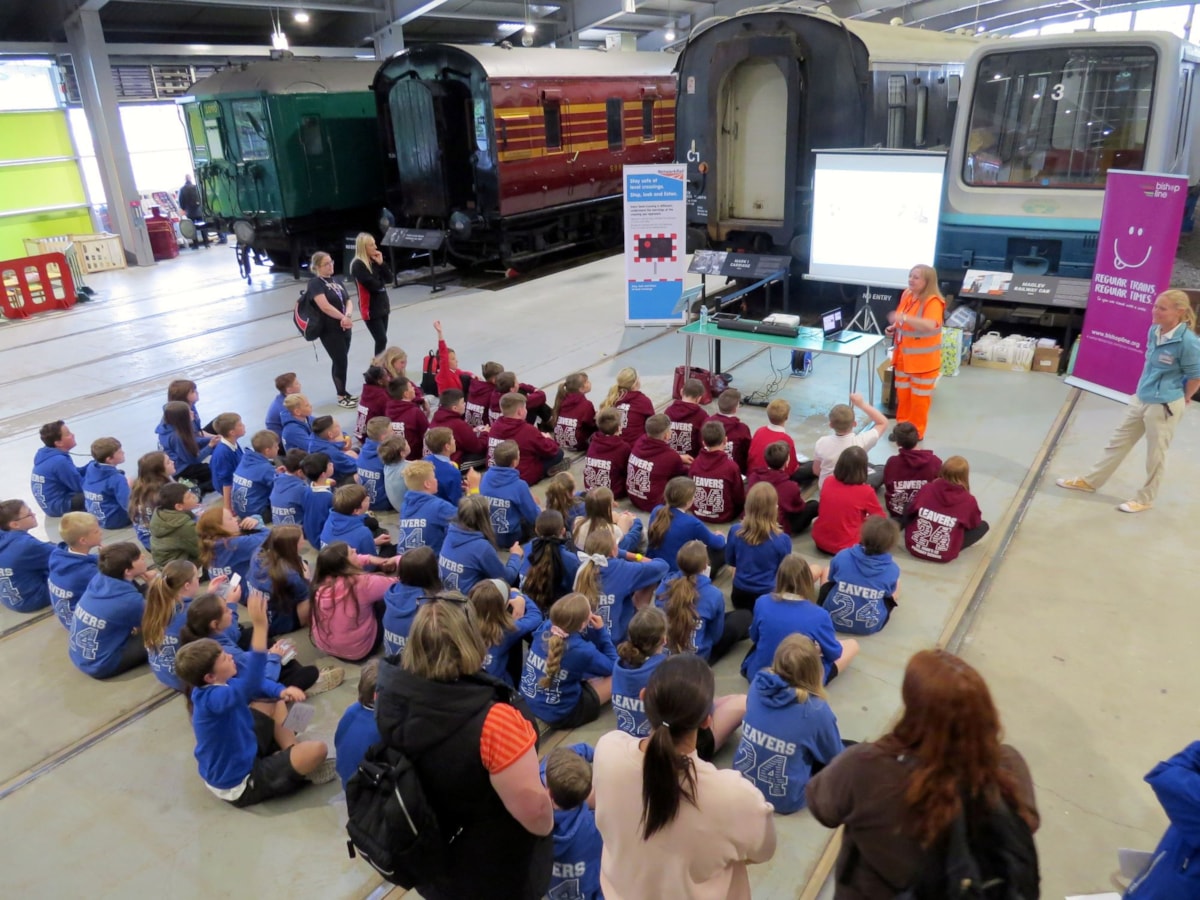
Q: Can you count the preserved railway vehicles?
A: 4